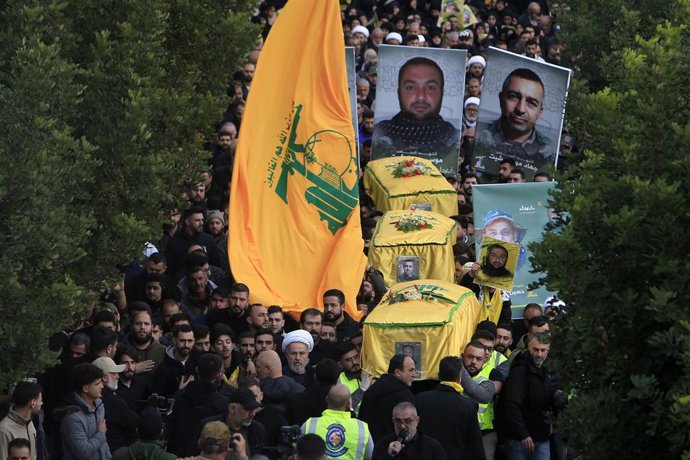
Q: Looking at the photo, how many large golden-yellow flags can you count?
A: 1